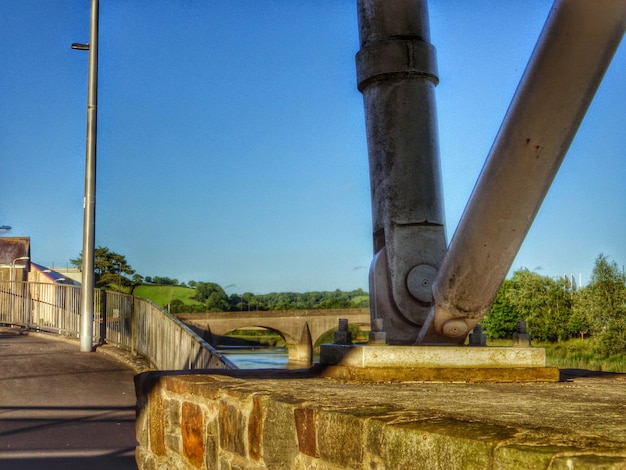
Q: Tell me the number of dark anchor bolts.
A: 4